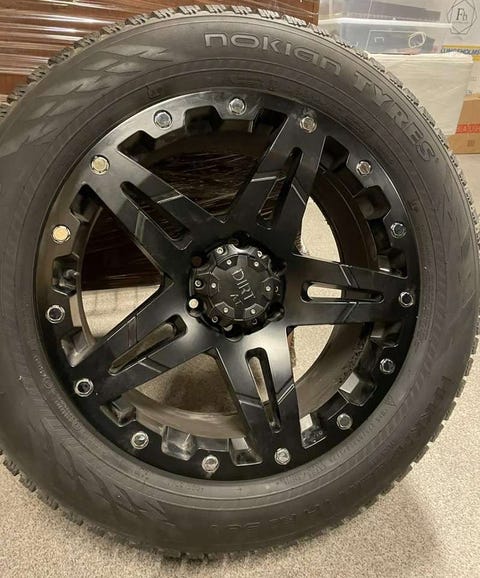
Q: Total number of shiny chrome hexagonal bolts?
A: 15